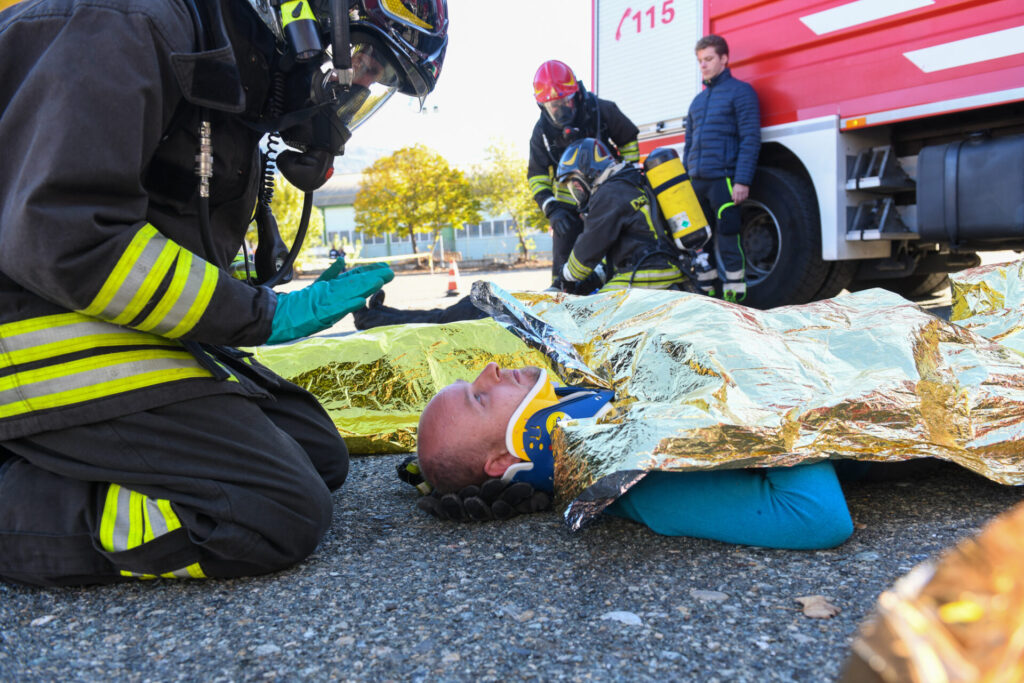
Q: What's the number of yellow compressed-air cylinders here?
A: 1